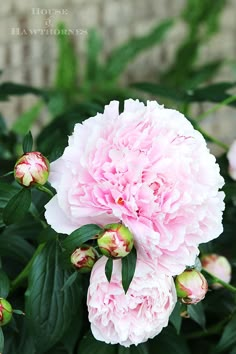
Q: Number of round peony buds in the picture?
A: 6